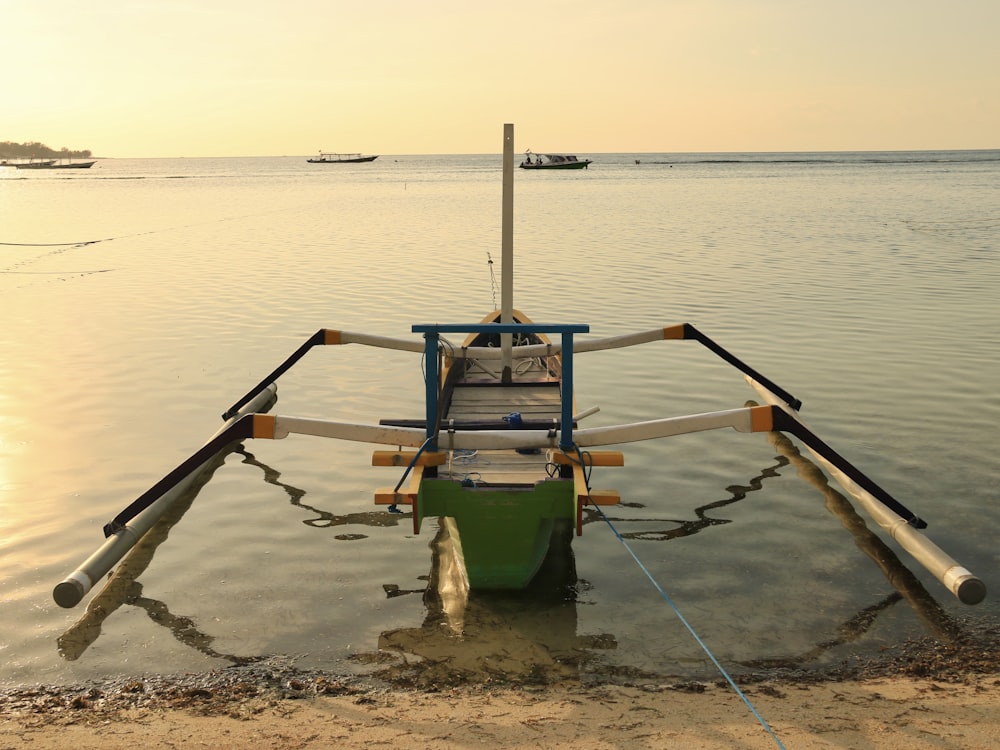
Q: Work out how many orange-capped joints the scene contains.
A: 4